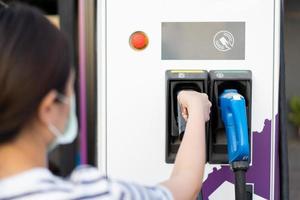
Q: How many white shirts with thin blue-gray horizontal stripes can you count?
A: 1